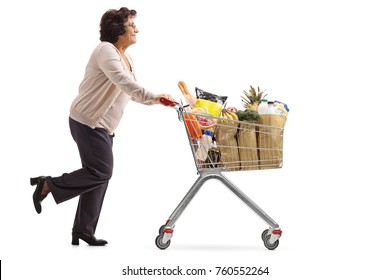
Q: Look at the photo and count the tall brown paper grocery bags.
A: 3